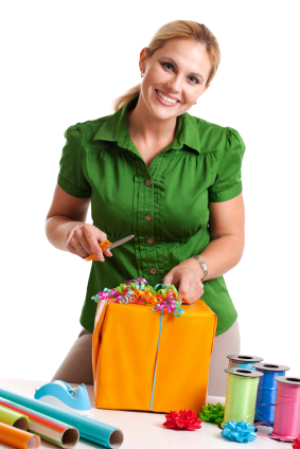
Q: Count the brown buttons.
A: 4